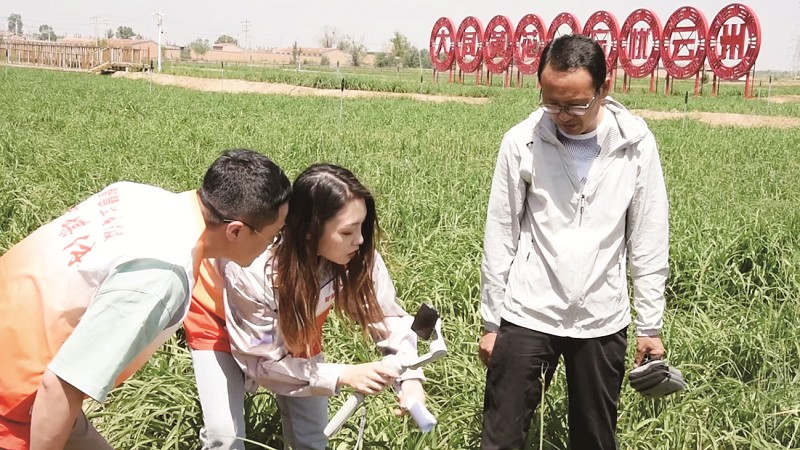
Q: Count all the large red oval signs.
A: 9